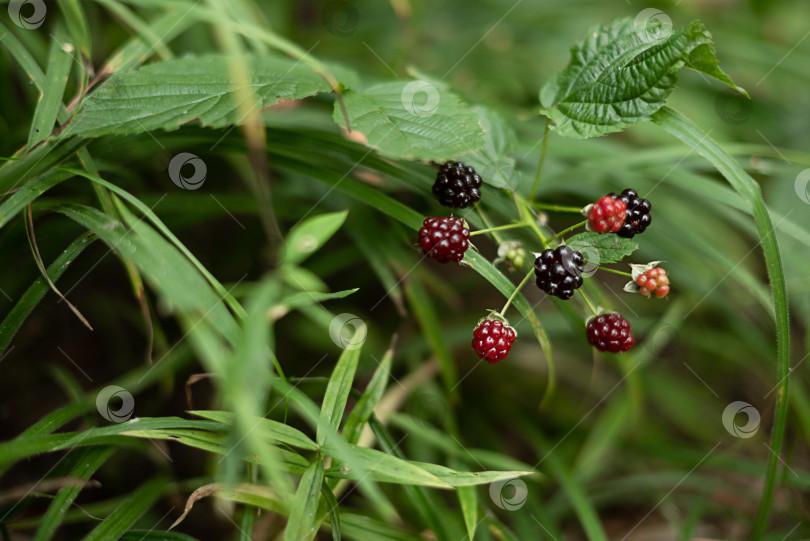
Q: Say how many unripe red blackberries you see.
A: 5